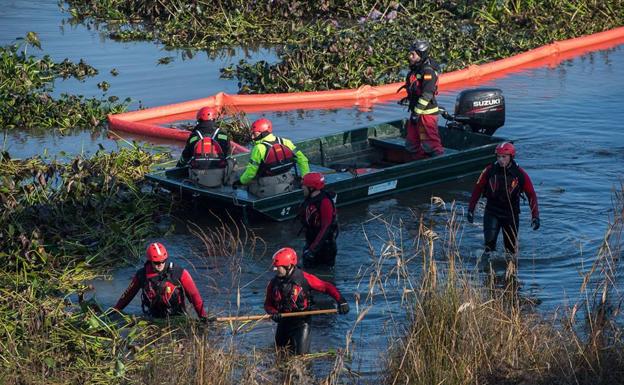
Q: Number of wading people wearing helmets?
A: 4